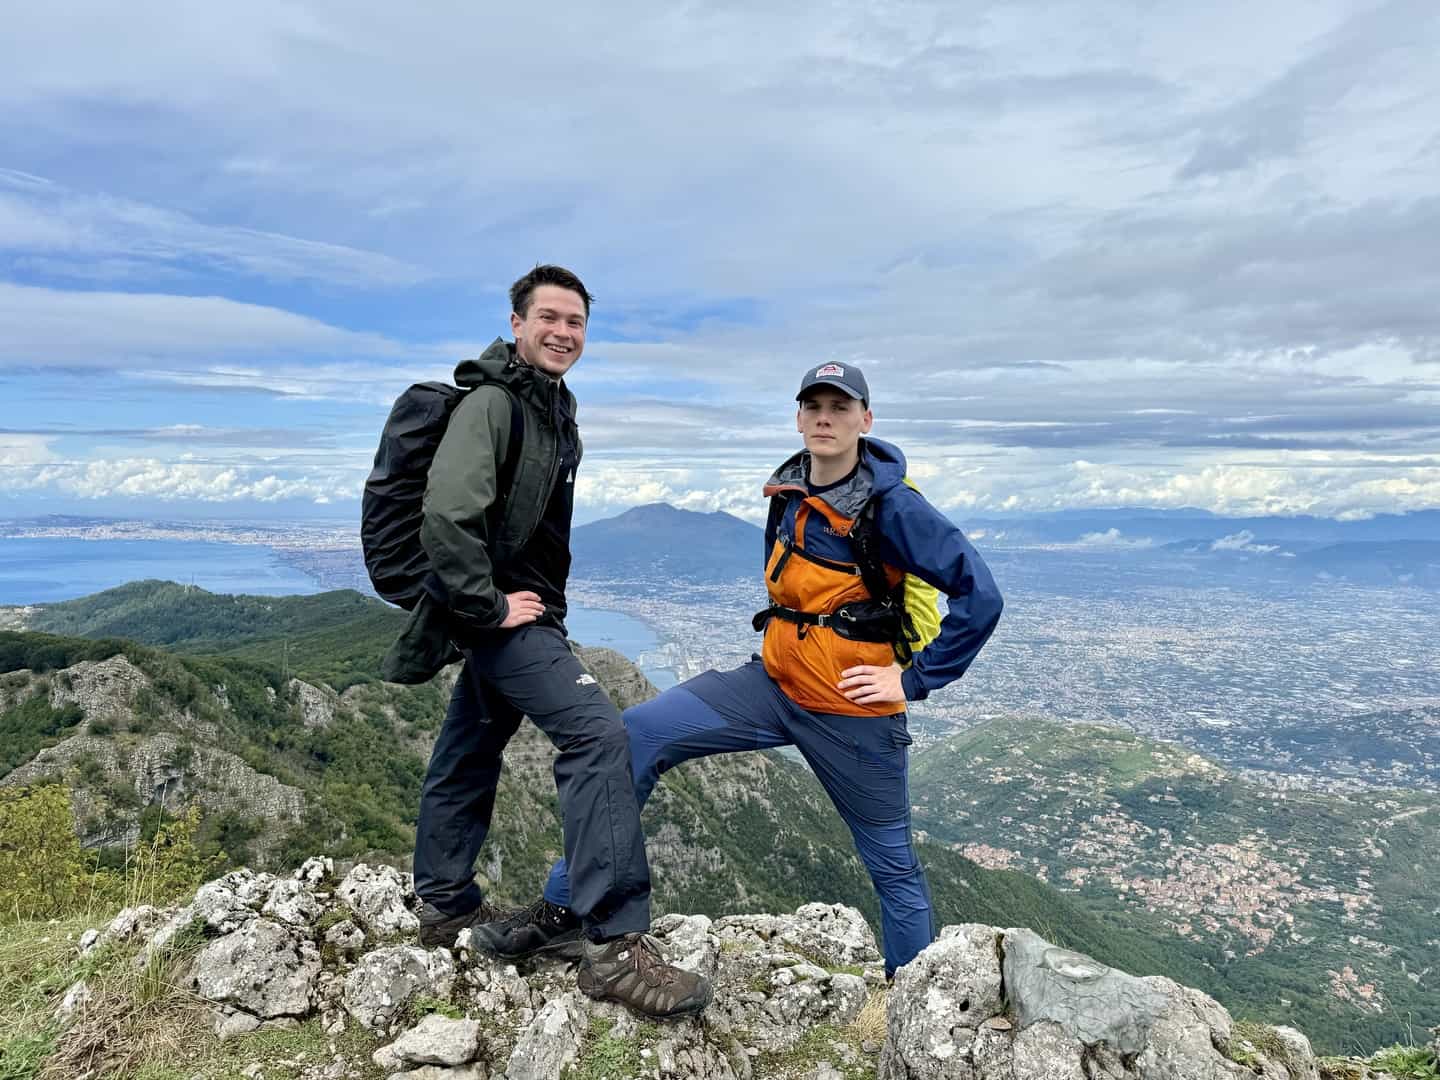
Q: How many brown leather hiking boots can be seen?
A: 2